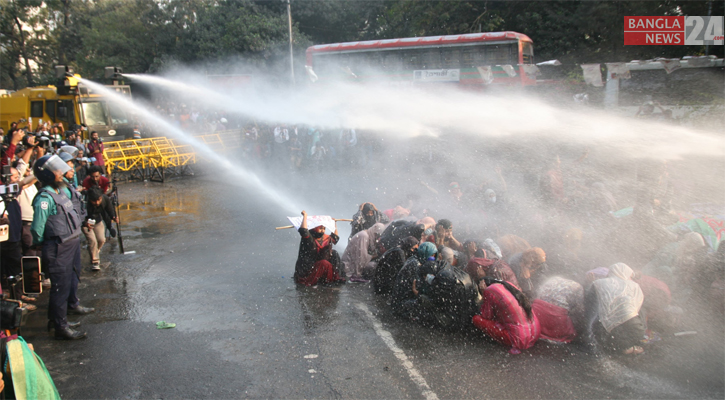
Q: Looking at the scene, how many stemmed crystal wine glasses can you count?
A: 0